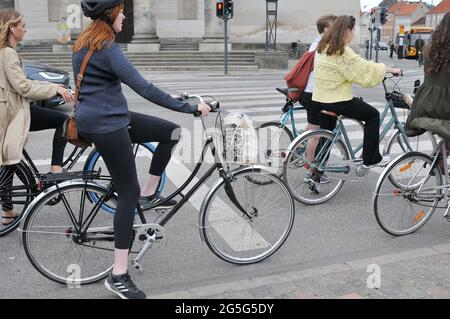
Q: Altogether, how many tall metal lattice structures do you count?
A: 1